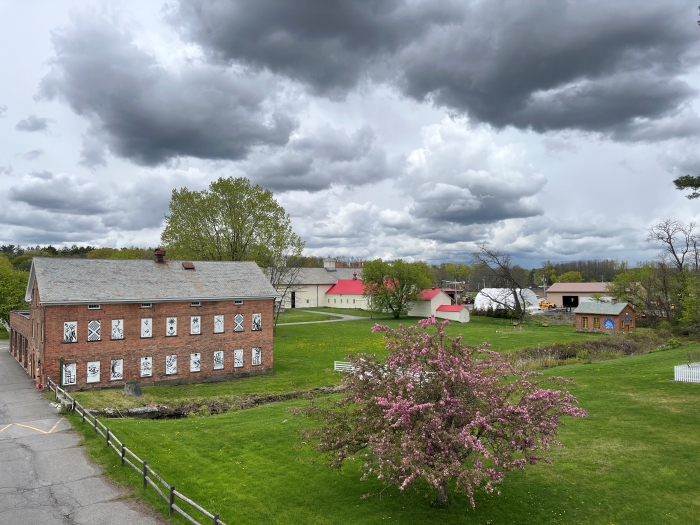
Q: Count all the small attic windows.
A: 4